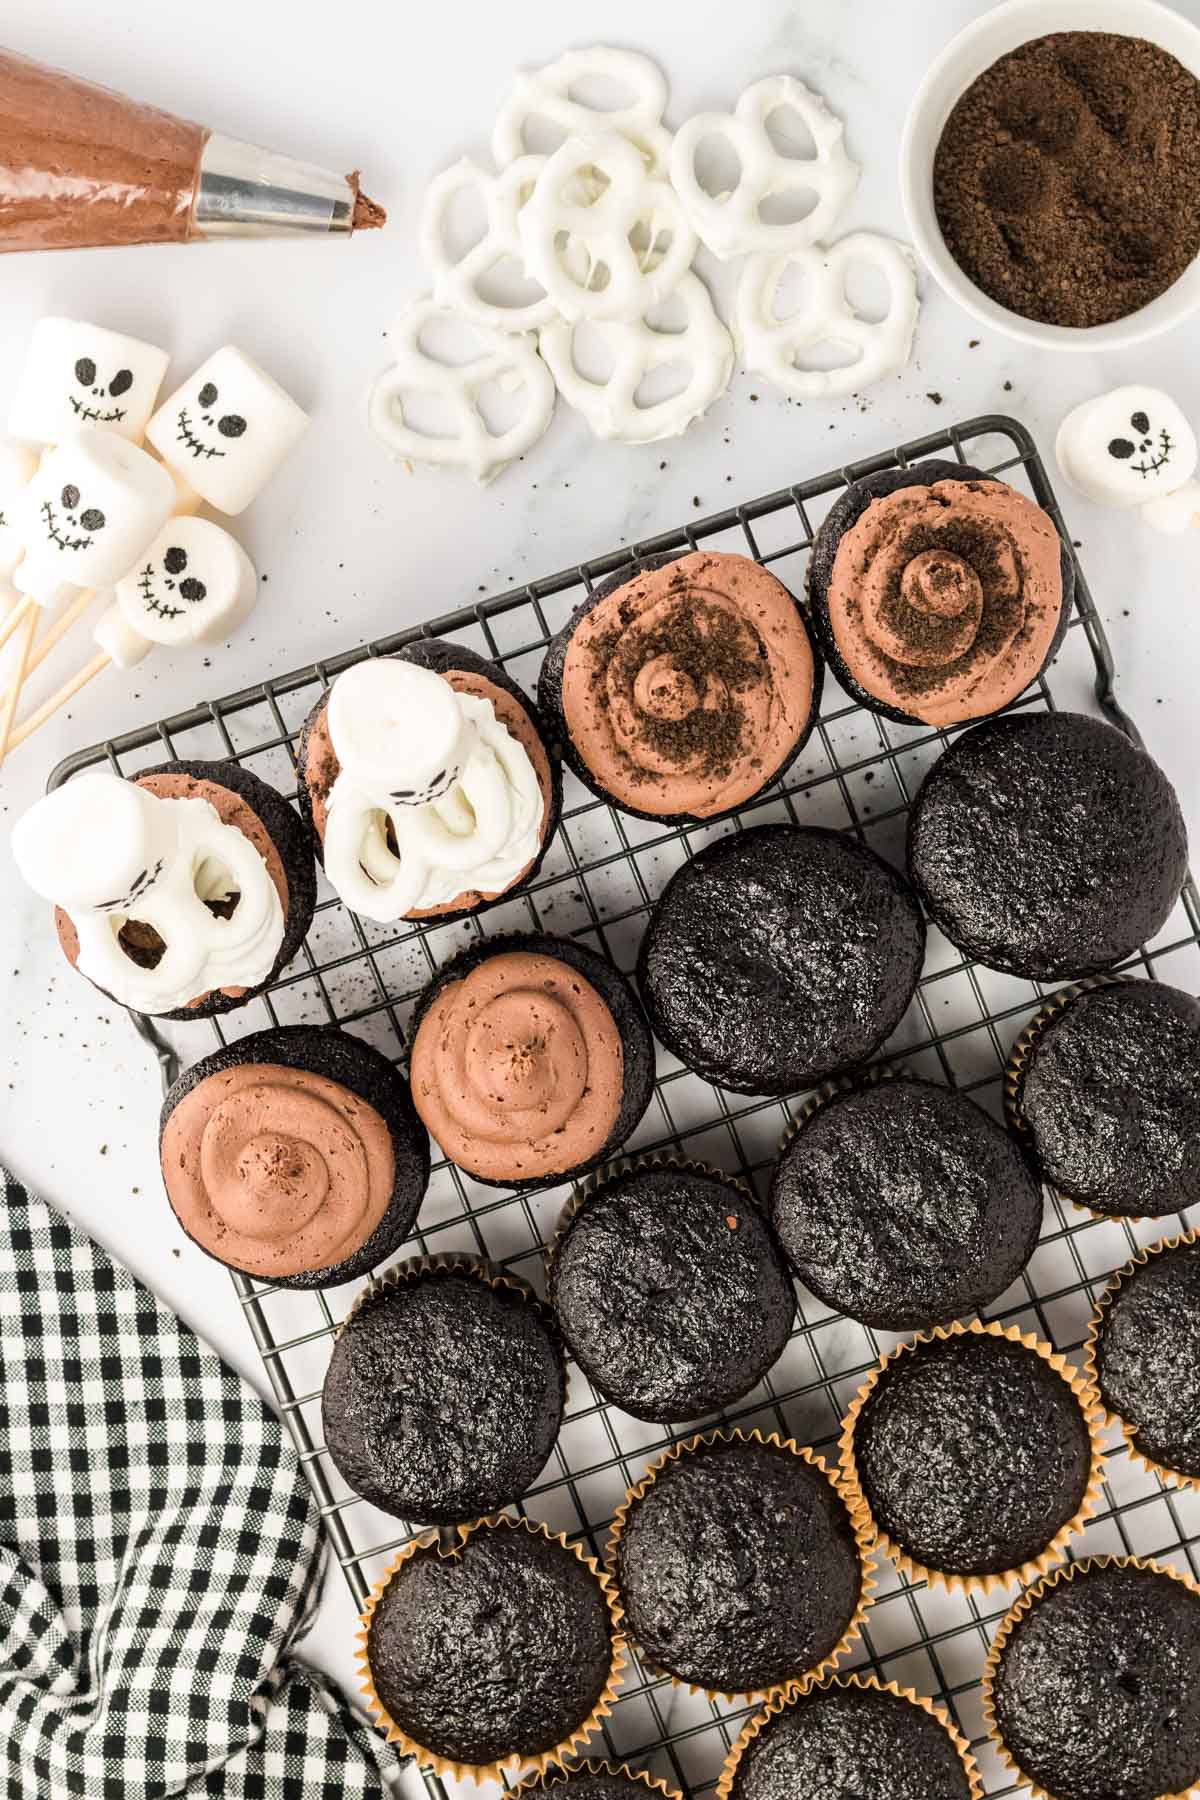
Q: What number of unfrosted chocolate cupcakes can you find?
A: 13